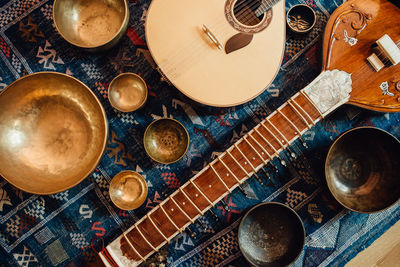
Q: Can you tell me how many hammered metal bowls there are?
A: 8